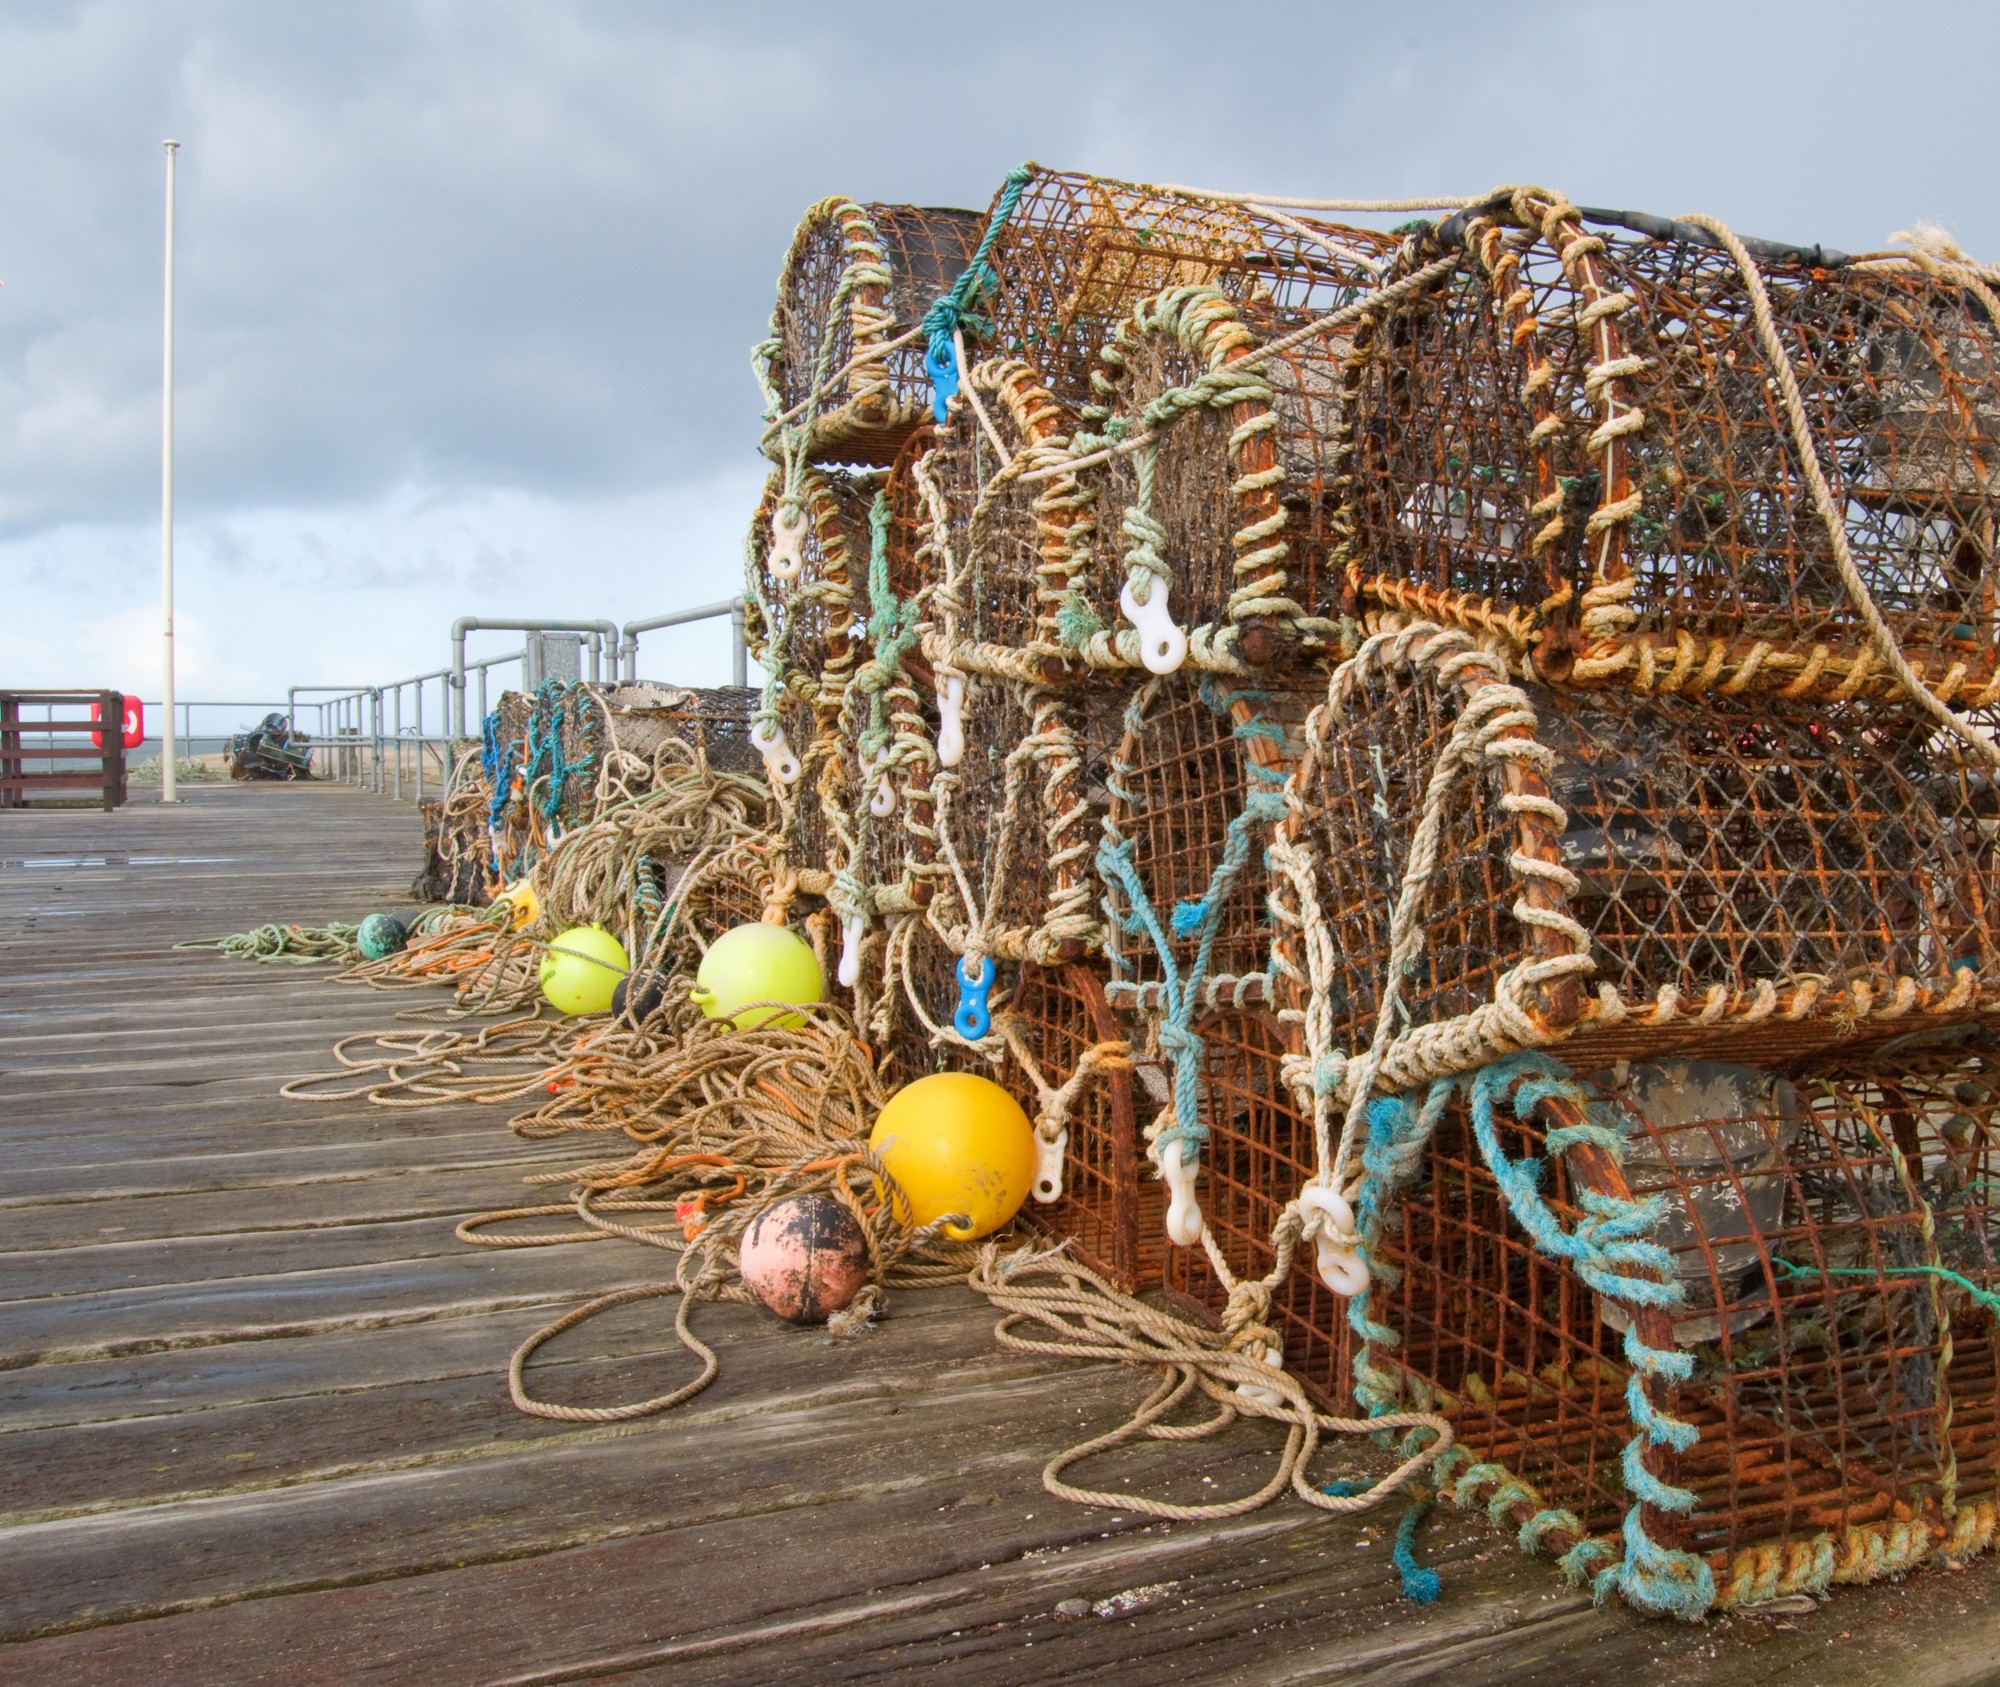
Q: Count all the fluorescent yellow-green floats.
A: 2